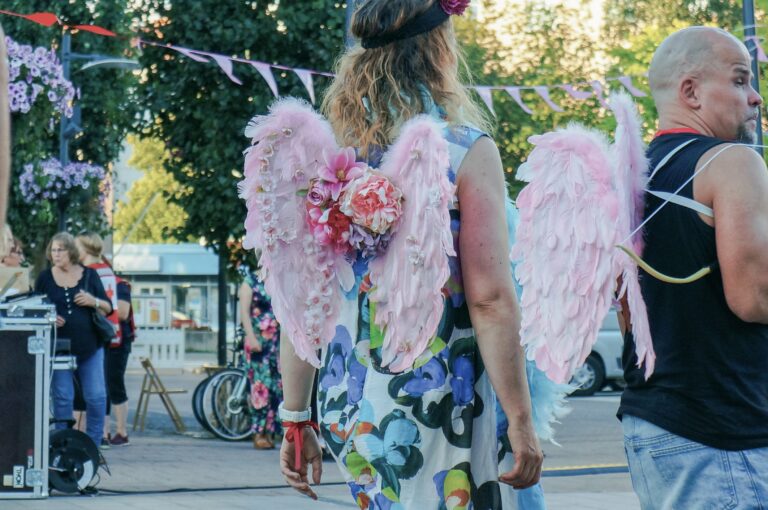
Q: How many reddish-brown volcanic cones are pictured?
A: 0